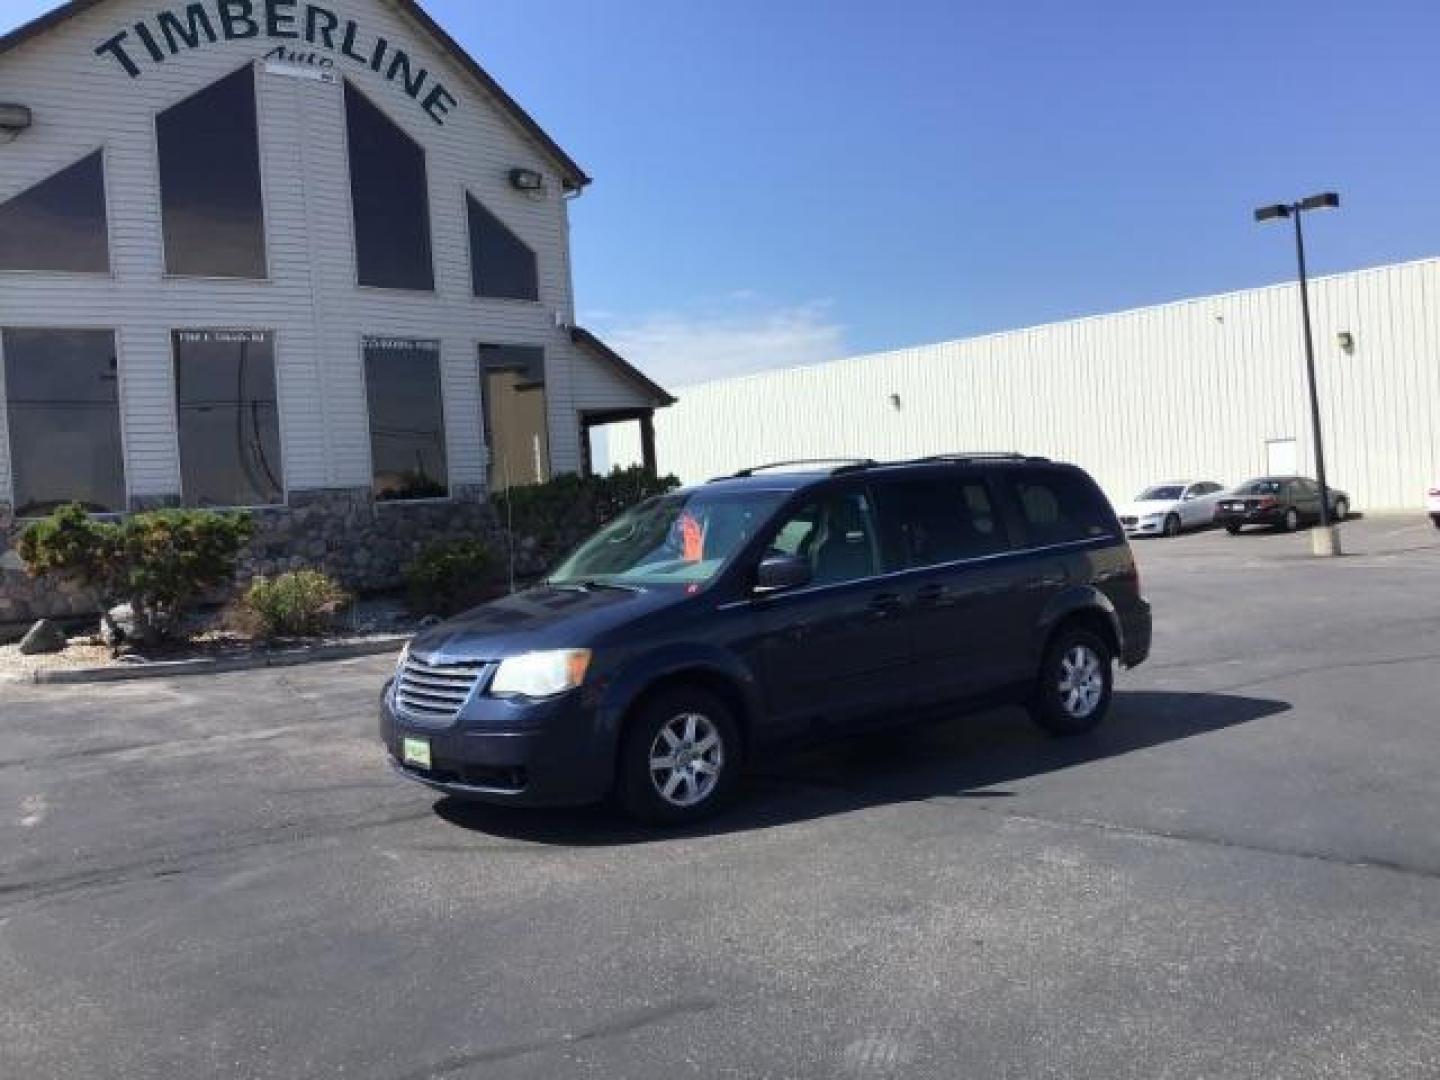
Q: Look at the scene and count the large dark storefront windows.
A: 8